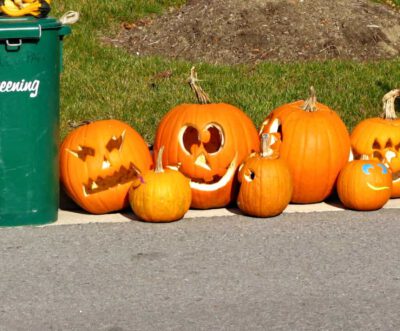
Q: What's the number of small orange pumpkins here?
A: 3